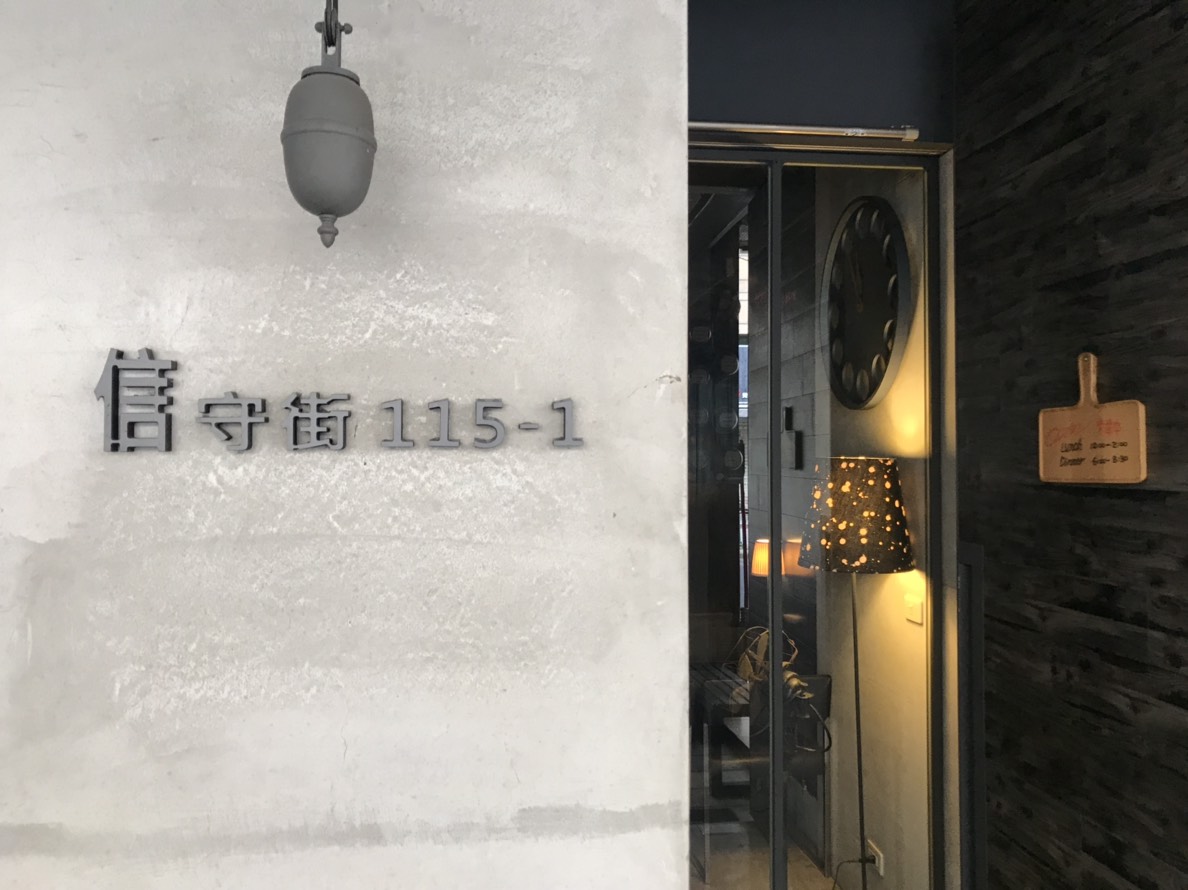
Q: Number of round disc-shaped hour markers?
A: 12